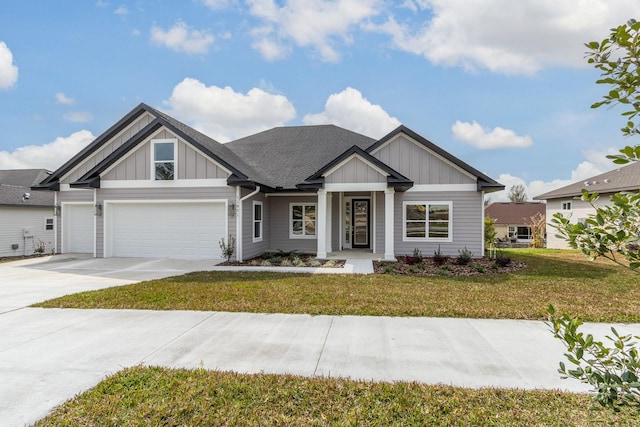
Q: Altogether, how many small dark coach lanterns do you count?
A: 3